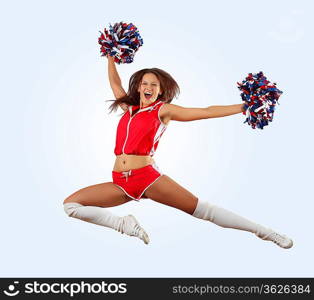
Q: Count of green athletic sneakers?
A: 0